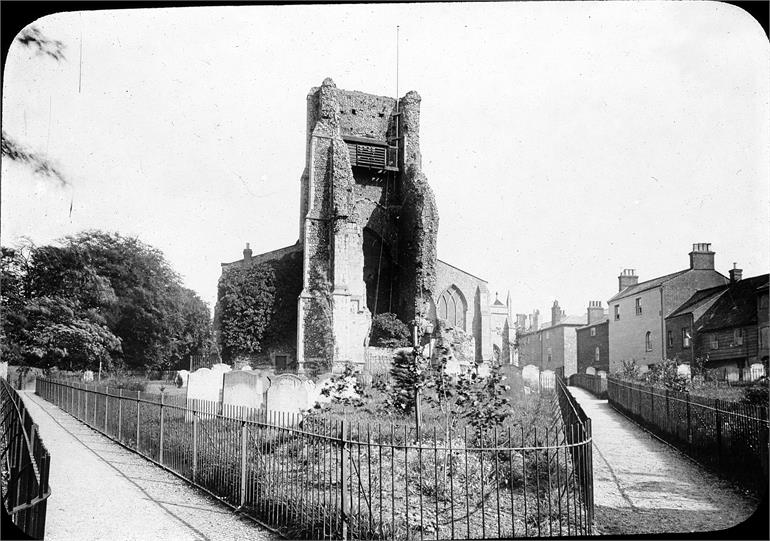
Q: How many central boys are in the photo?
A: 0